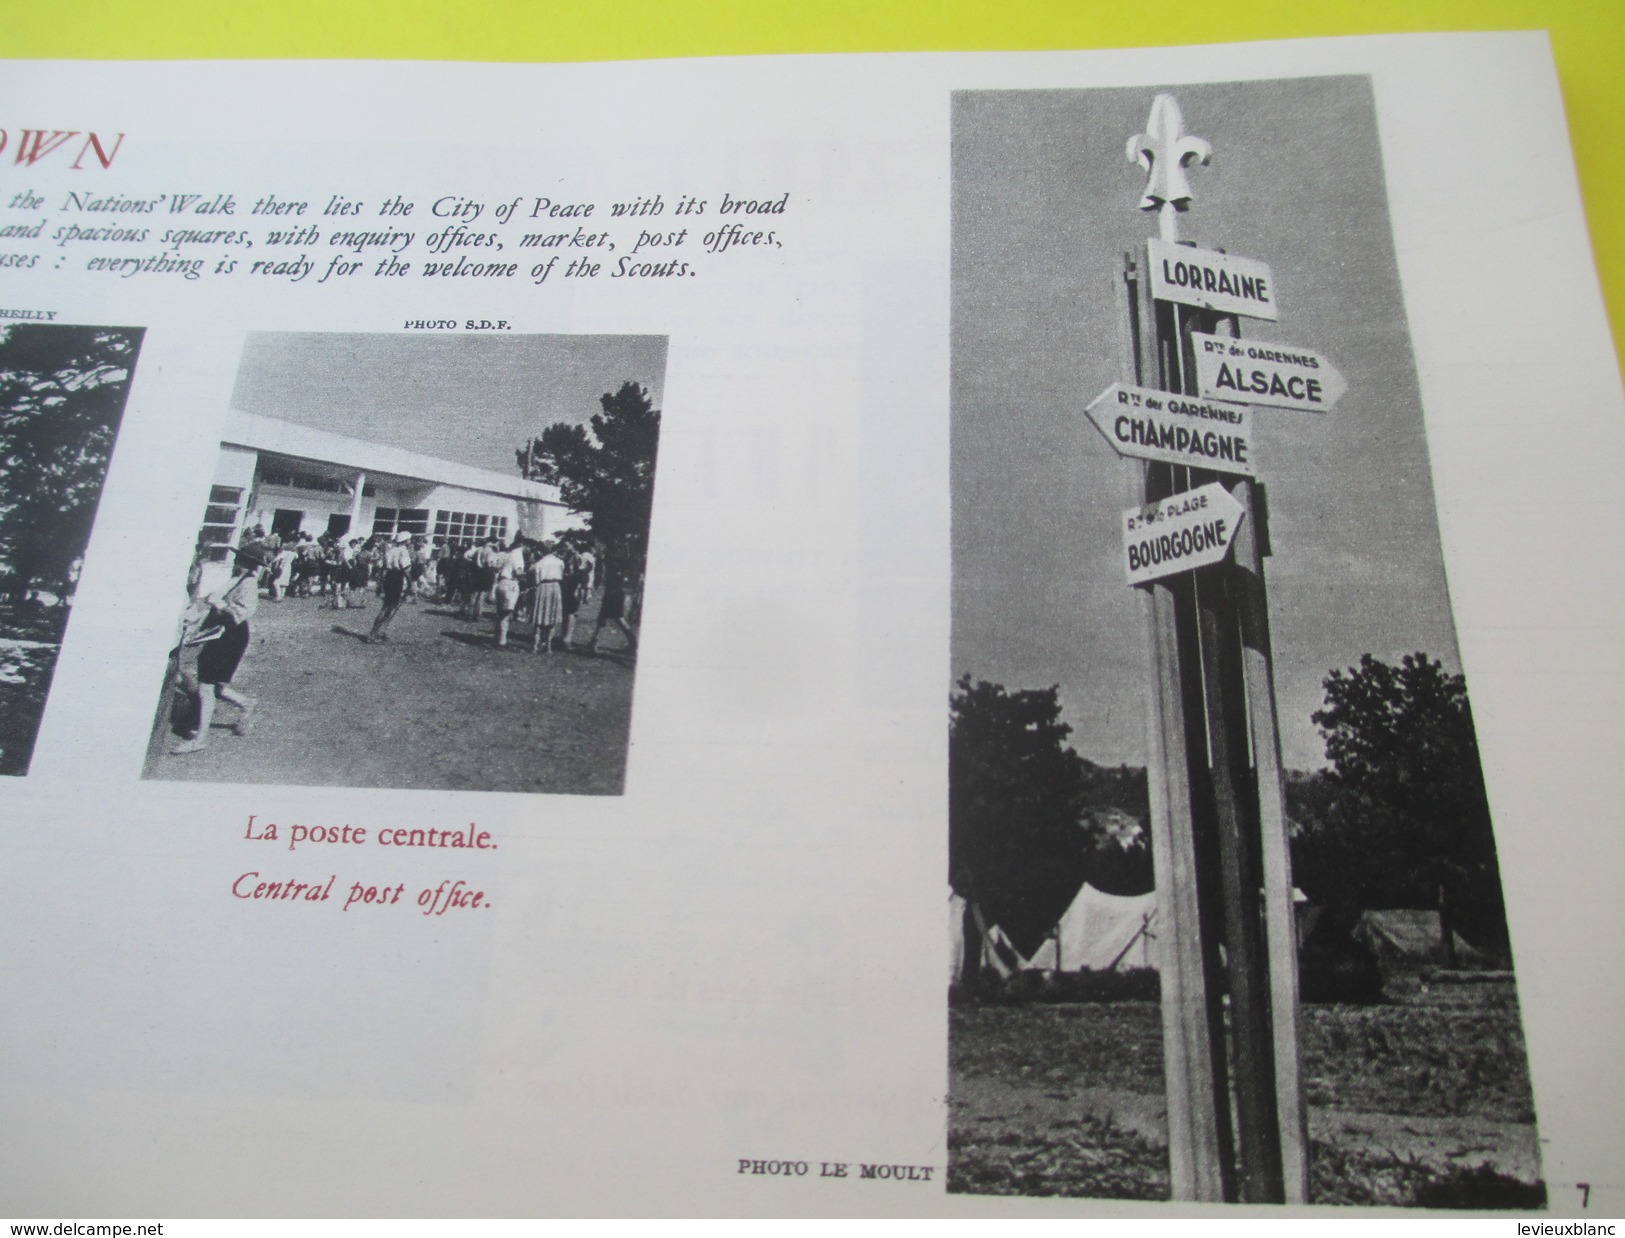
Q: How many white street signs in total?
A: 4